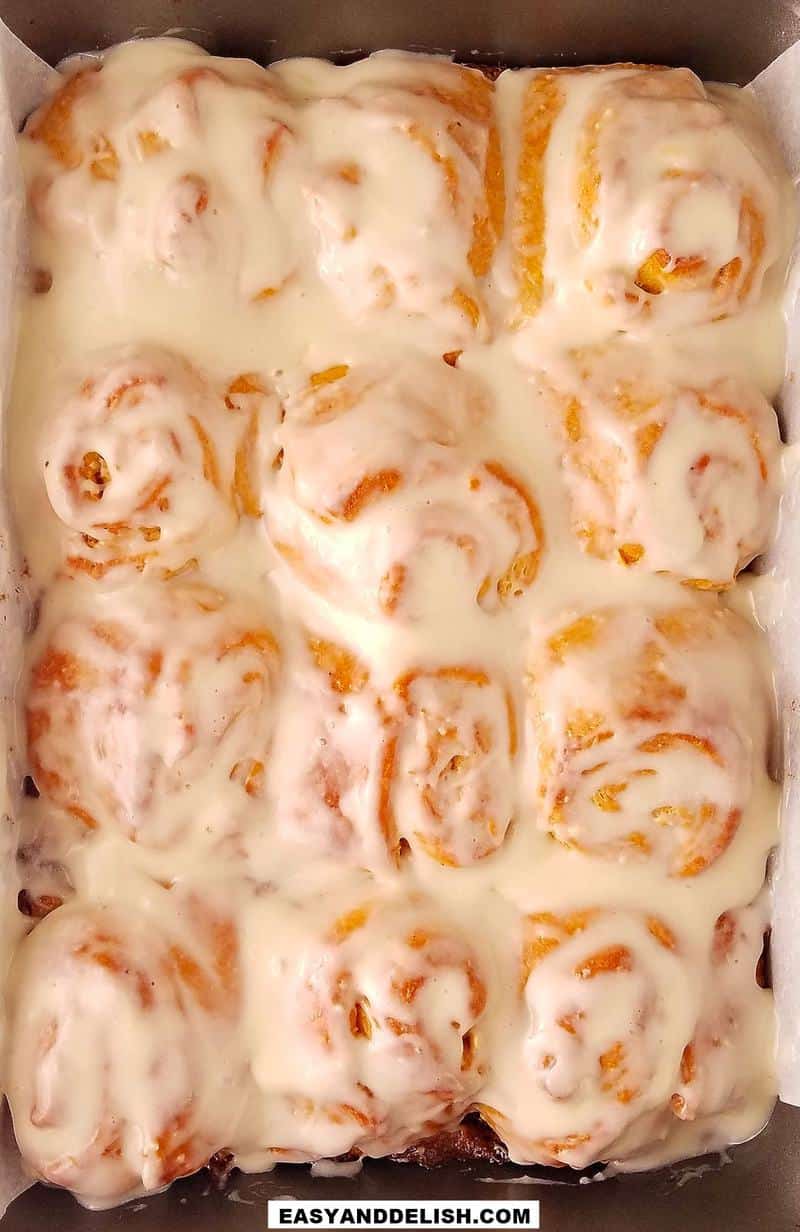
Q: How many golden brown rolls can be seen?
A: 12